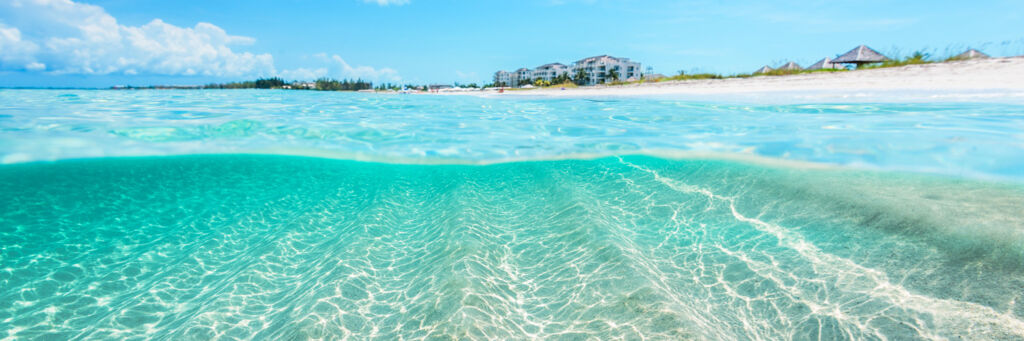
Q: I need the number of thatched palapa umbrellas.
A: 5